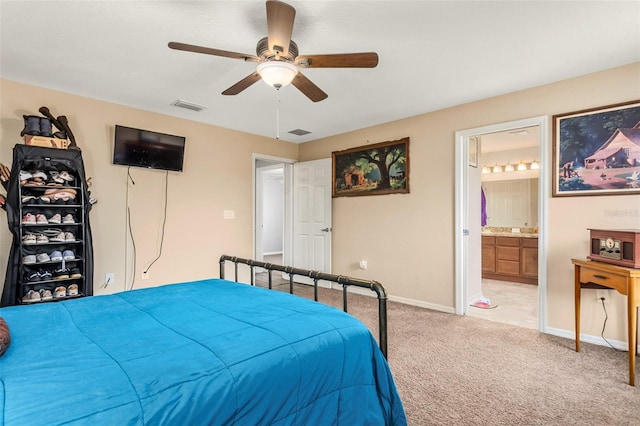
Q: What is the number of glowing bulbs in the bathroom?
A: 5